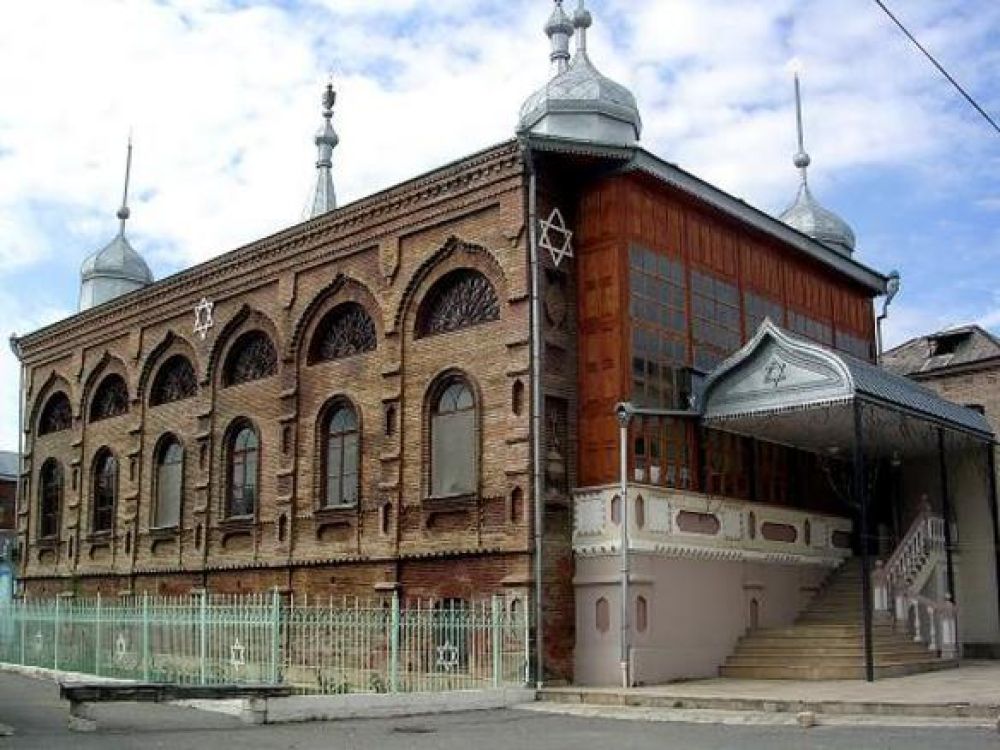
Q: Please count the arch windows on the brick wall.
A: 12